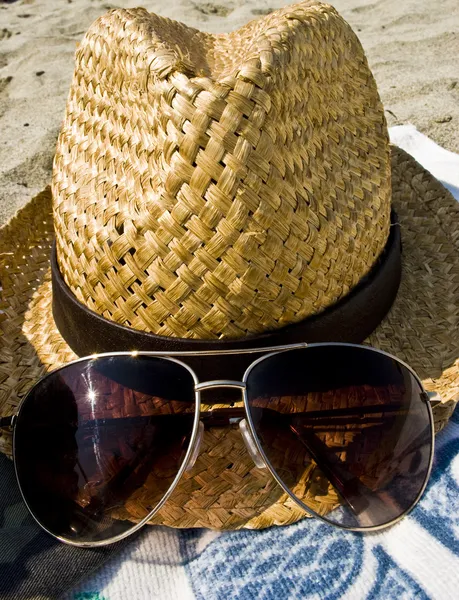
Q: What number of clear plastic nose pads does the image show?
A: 2